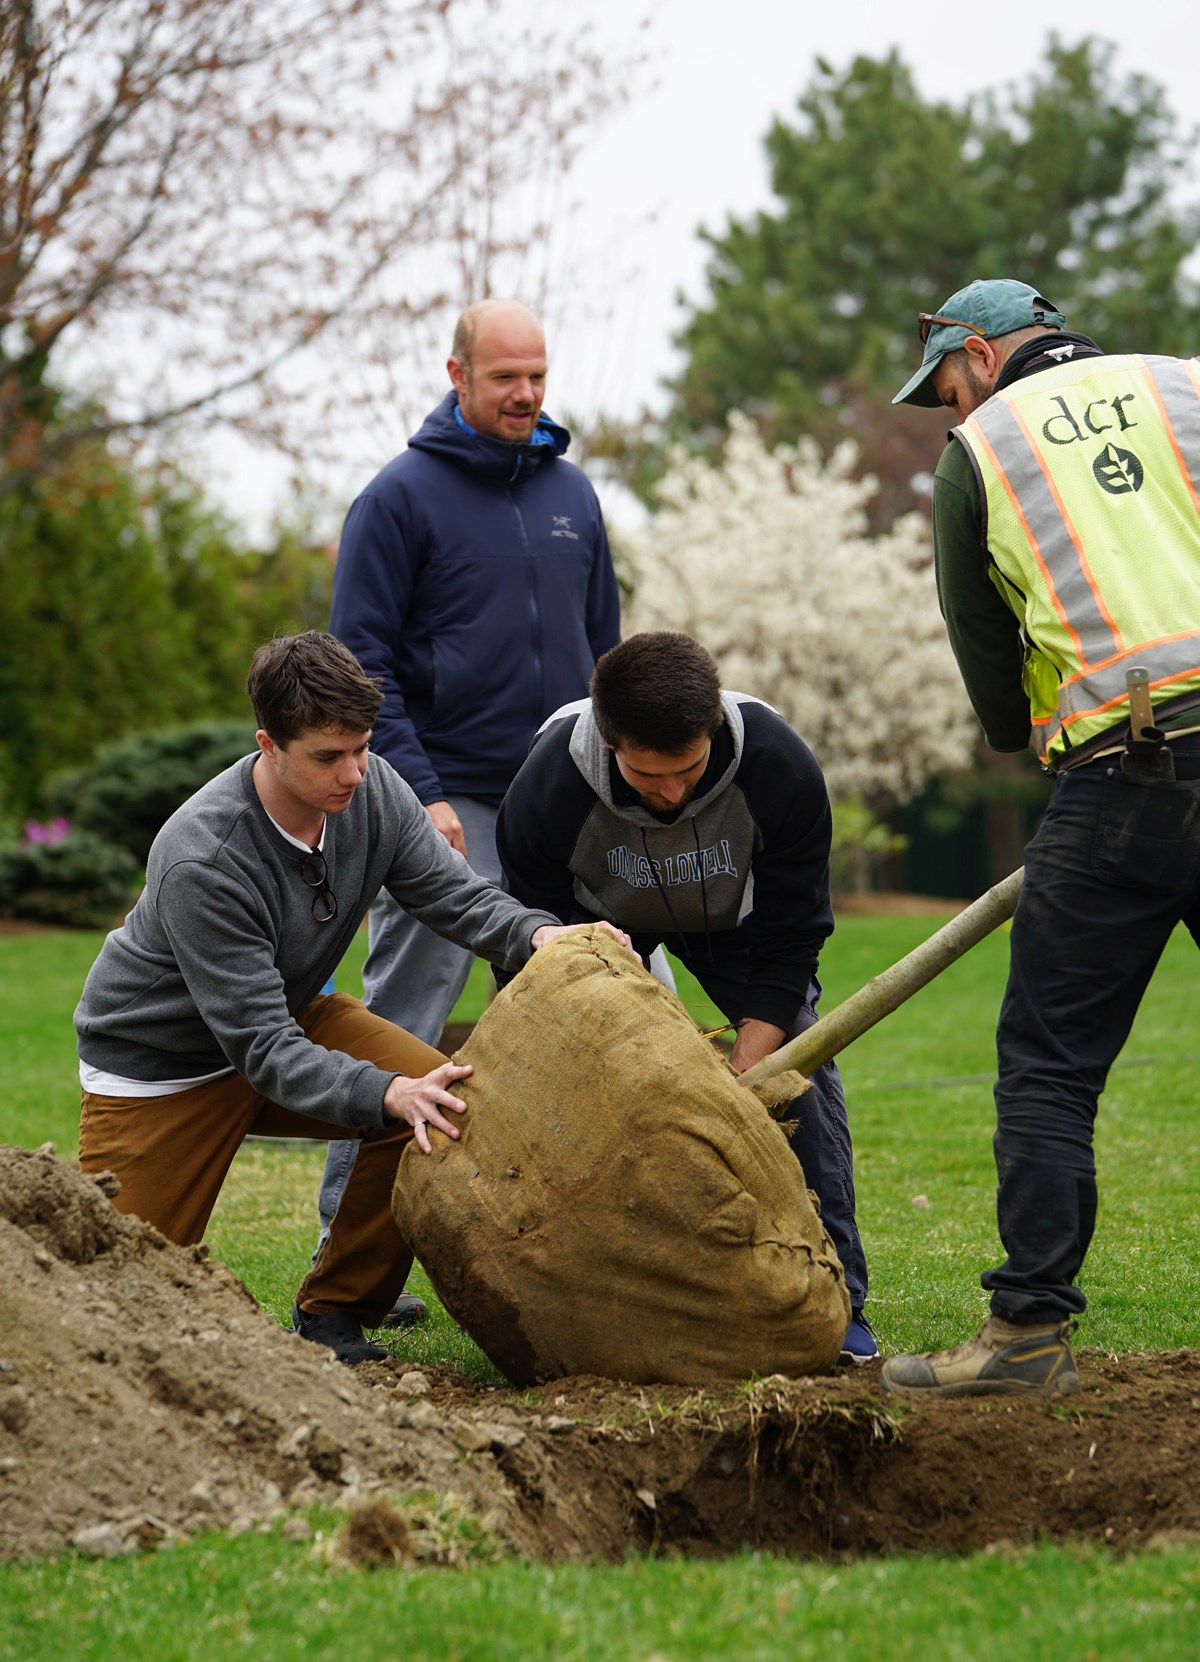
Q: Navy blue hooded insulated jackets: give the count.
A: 1